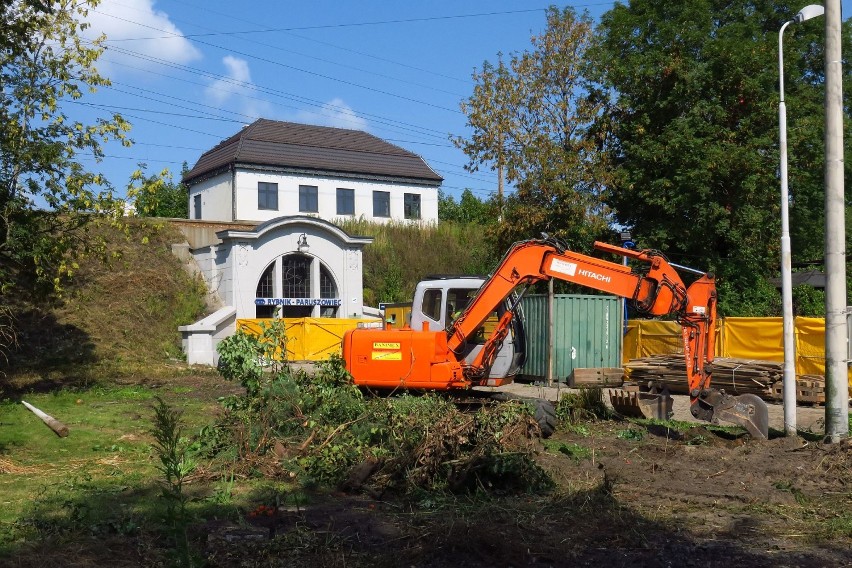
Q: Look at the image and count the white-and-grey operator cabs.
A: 1